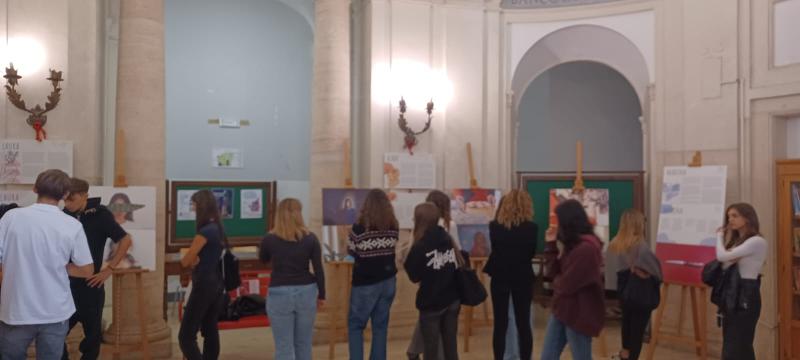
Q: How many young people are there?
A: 11